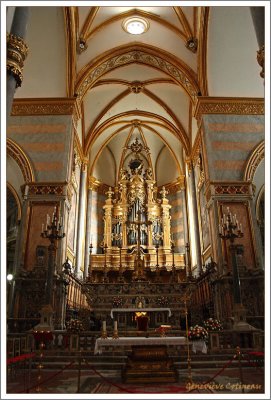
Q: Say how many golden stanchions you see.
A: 2